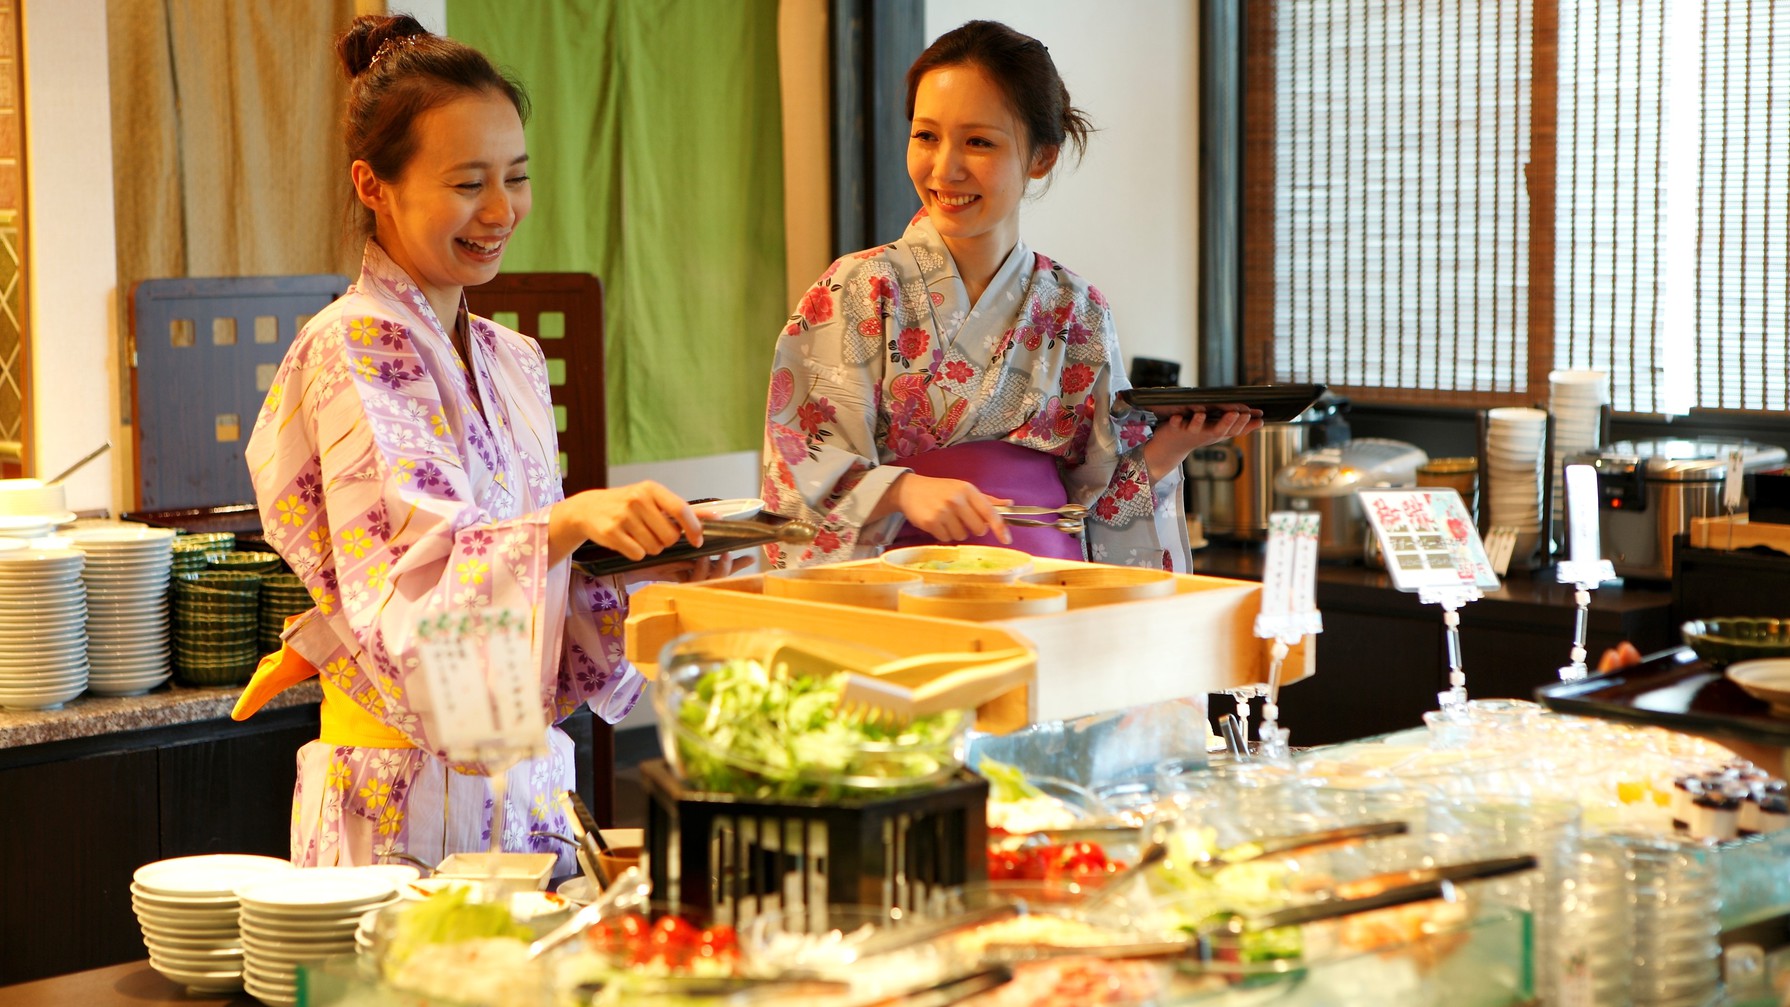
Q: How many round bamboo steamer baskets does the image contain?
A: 4